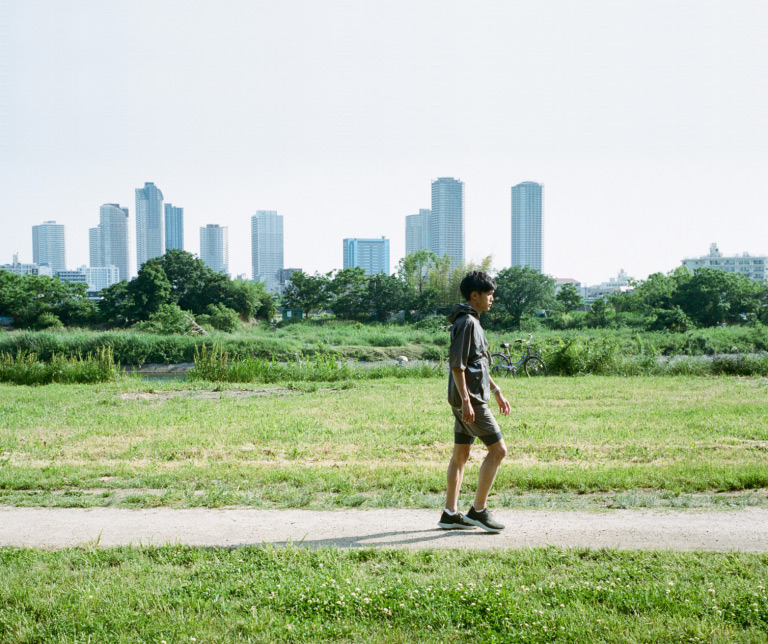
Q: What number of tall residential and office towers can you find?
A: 11